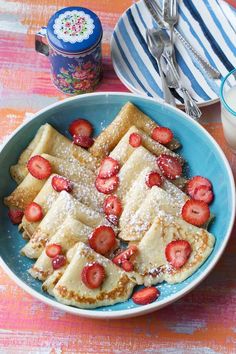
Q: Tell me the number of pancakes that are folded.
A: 12